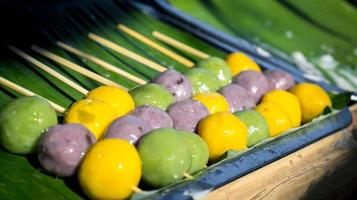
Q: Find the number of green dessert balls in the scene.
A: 7